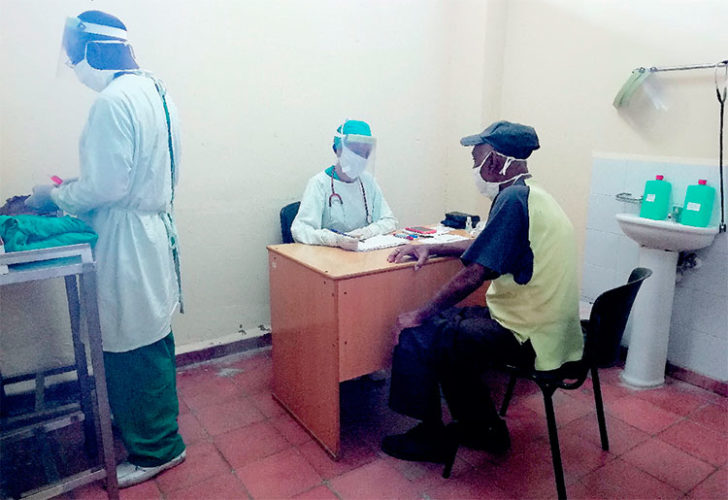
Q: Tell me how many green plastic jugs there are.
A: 2